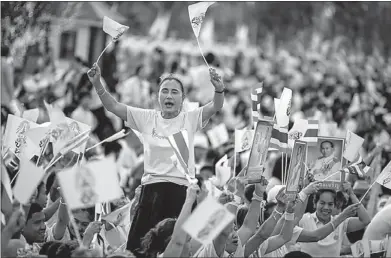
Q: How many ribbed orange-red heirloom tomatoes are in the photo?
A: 0